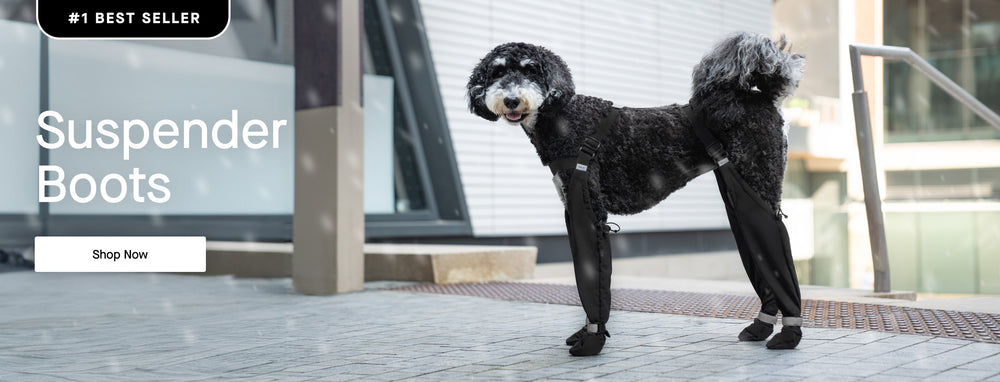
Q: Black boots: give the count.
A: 4